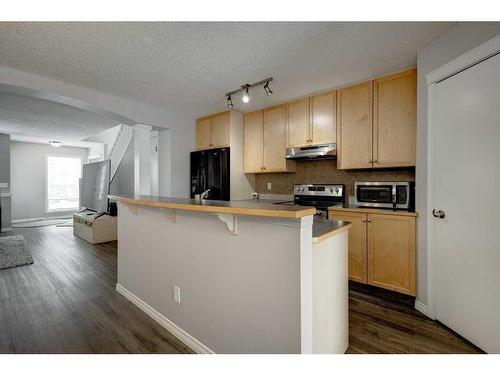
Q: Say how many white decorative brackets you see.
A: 3